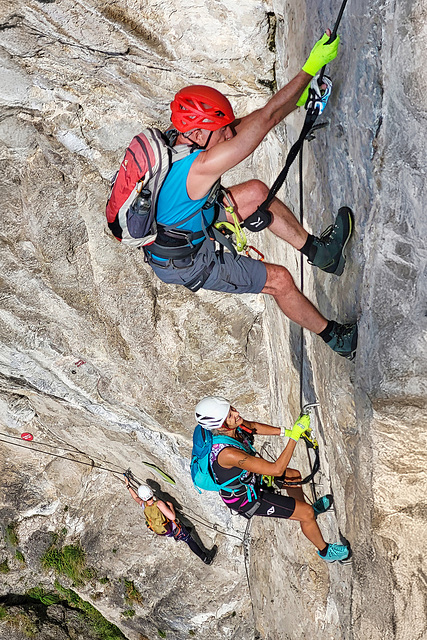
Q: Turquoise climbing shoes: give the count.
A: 2